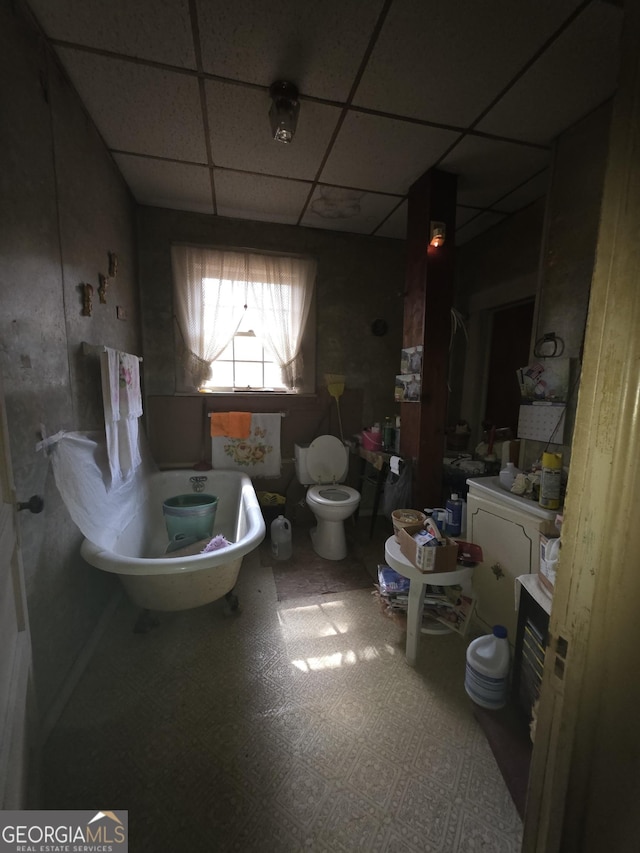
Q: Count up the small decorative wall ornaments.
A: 3